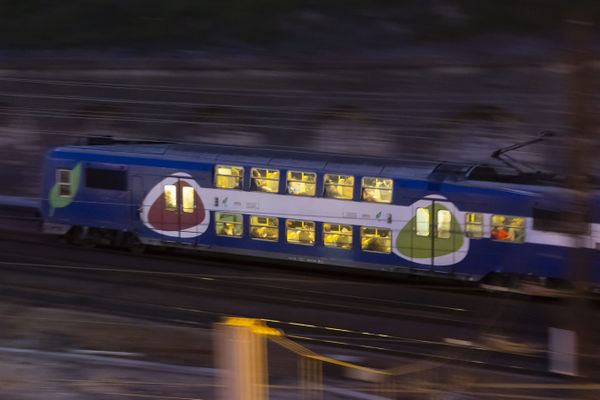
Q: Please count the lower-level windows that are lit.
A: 5